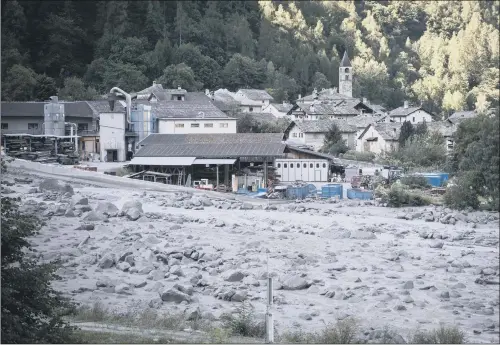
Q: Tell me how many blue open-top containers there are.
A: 4